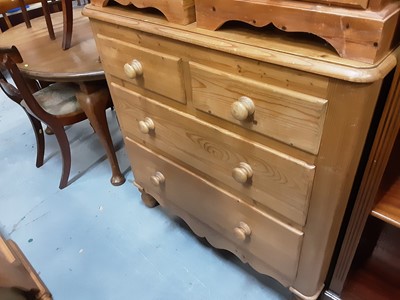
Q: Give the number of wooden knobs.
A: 6